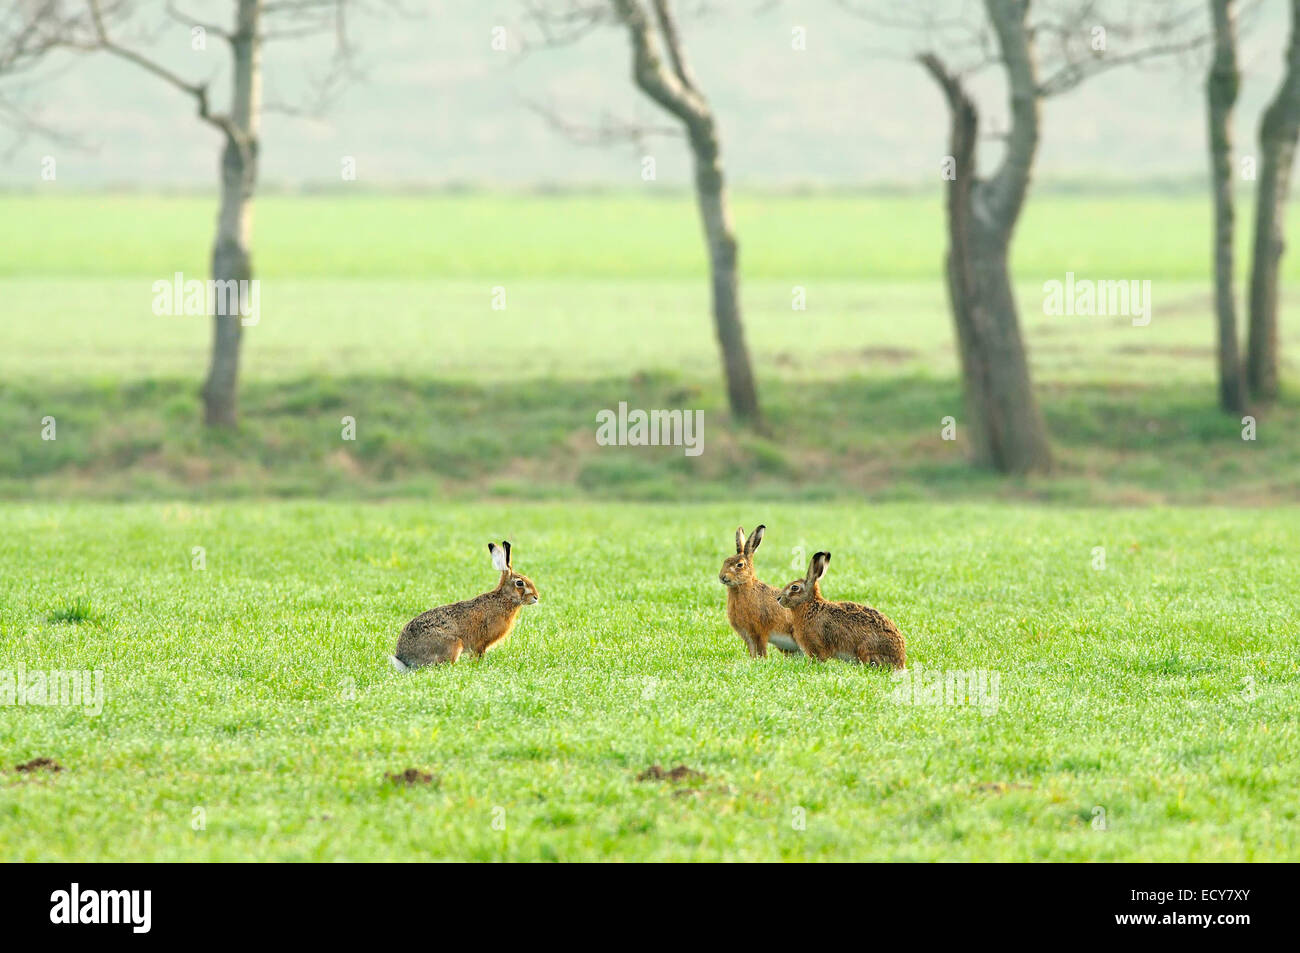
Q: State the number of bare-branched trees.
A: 5